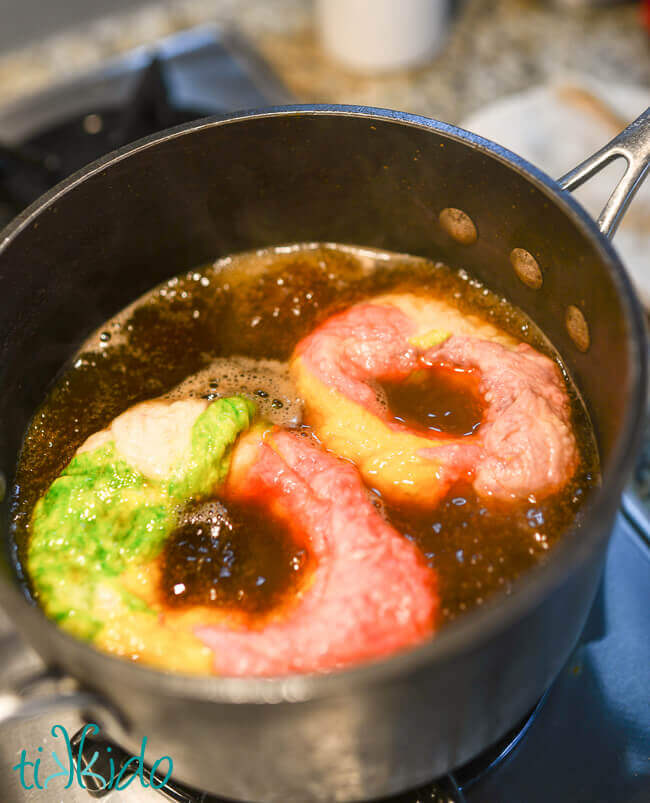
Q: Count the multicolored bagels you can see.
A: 2